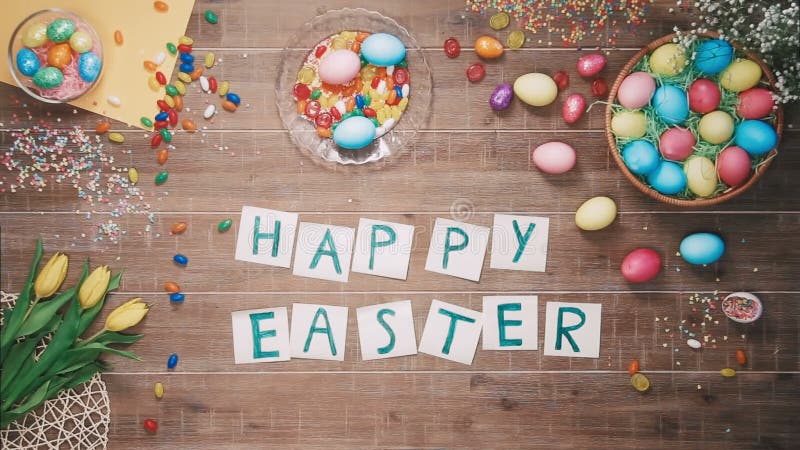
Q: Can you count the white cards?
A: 11